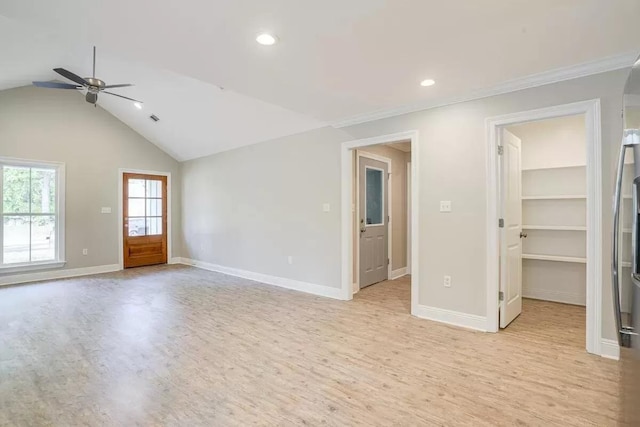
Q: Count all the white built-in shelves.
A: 4